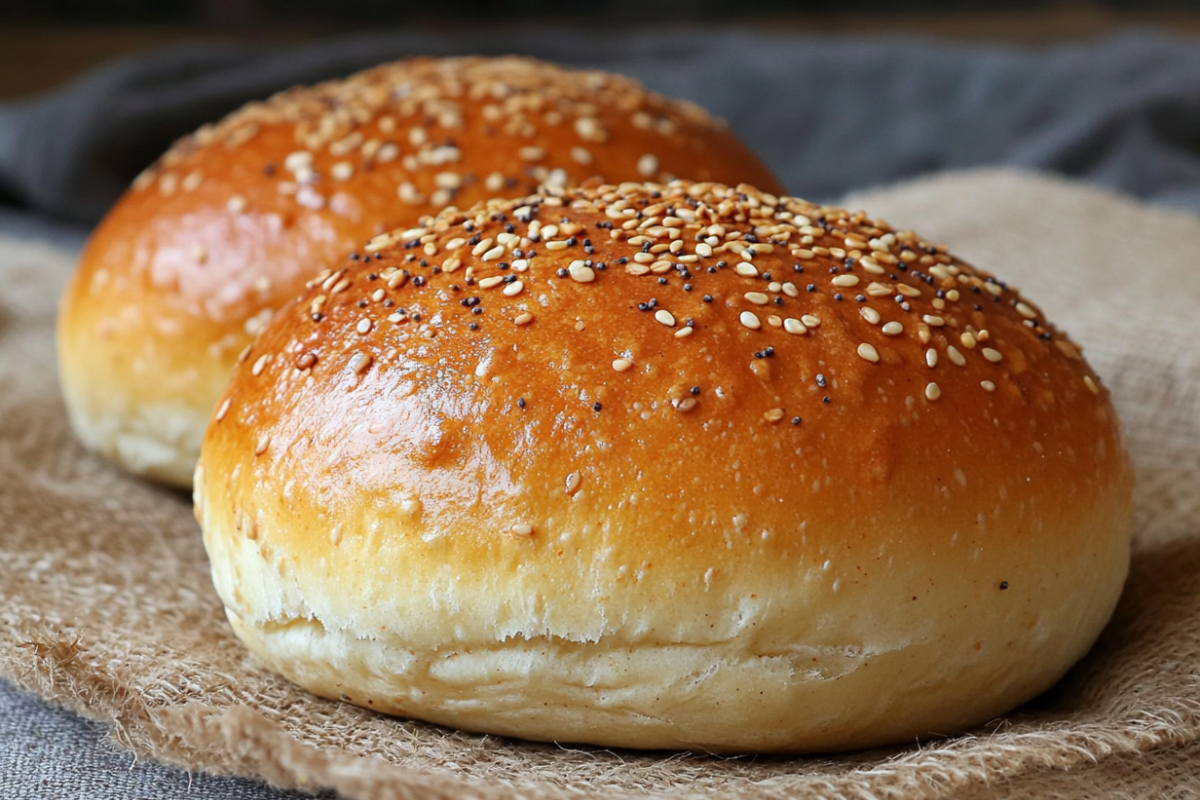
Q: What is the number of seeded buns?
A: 2